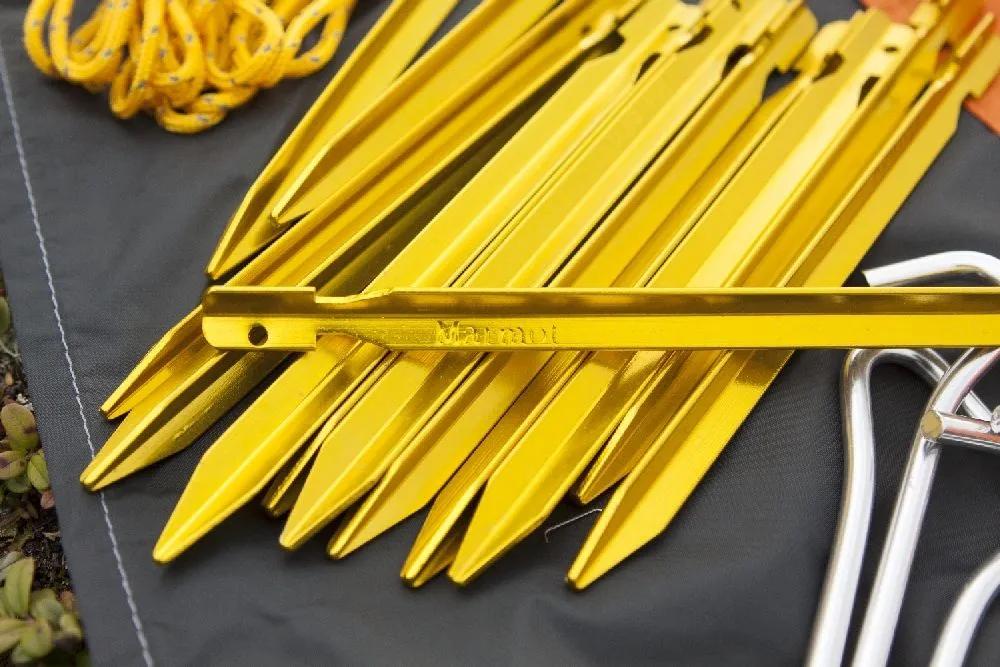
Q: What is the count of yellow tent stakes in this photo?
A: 13